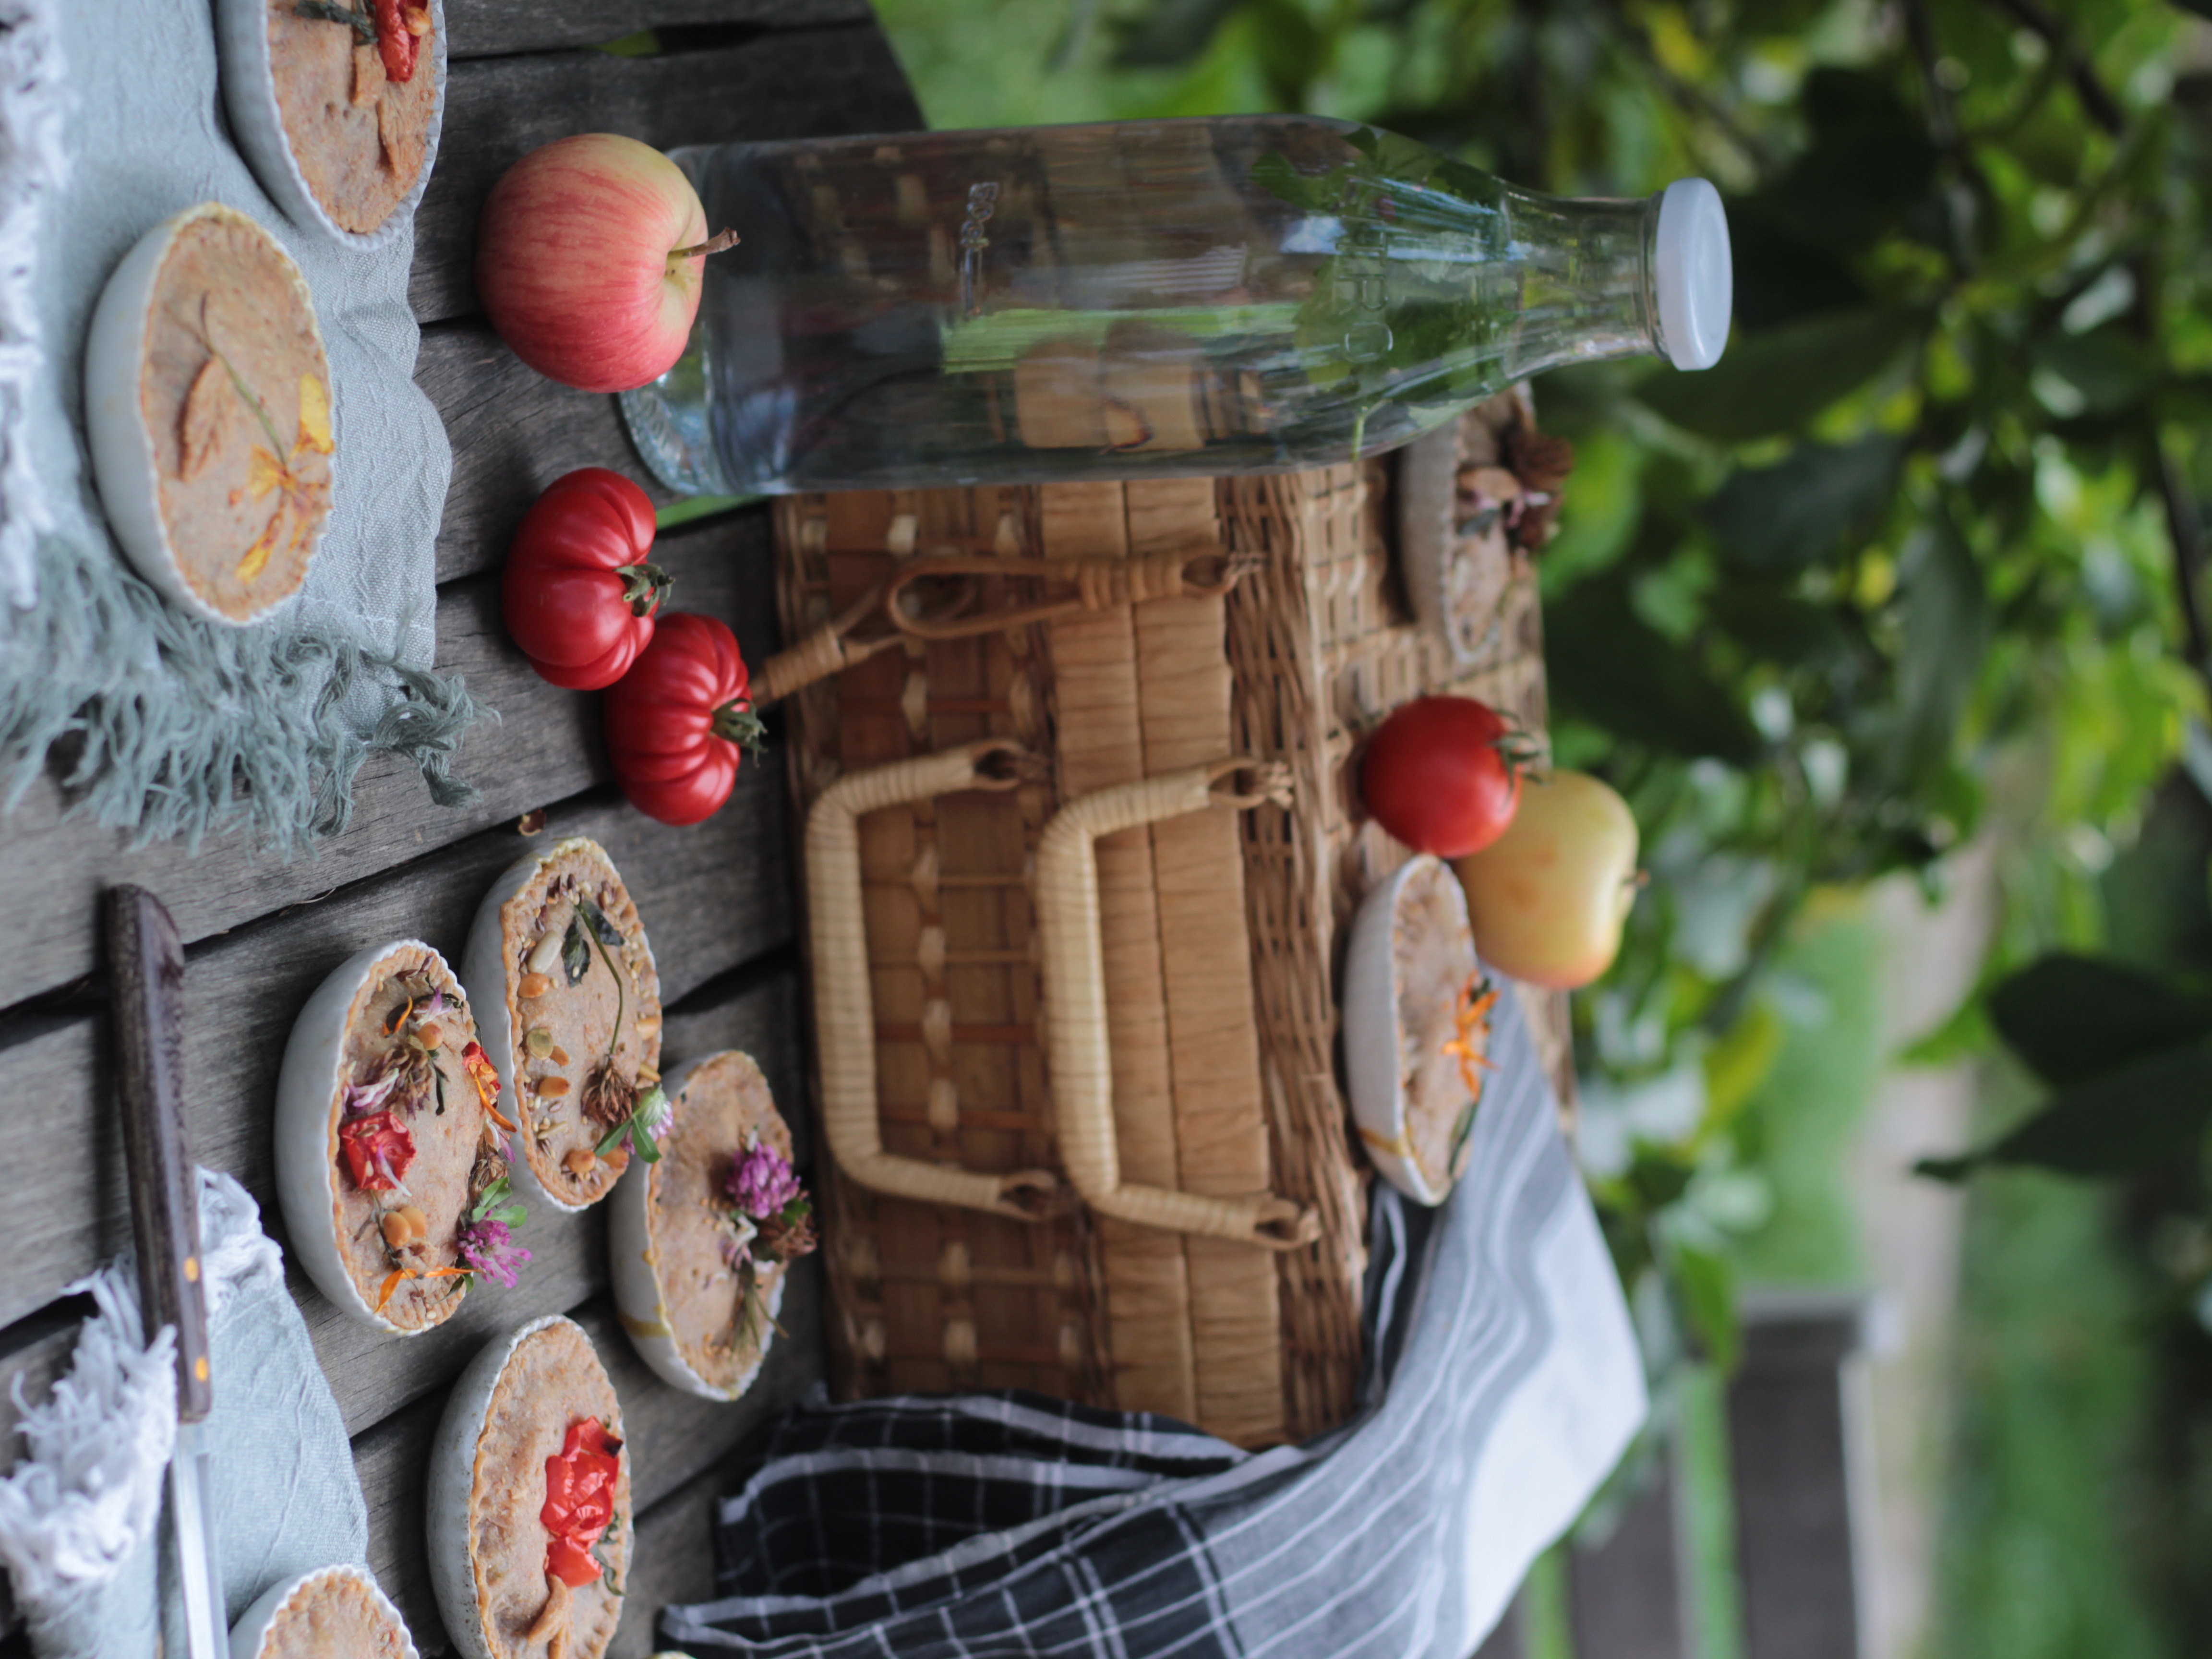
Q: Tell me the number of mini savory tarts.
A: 9